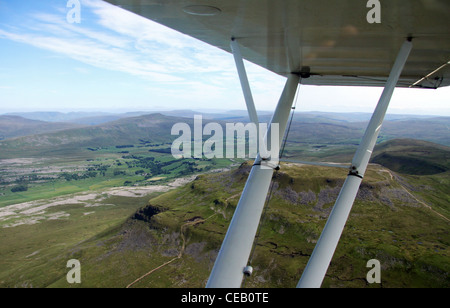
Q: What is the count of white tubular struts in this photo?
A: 3